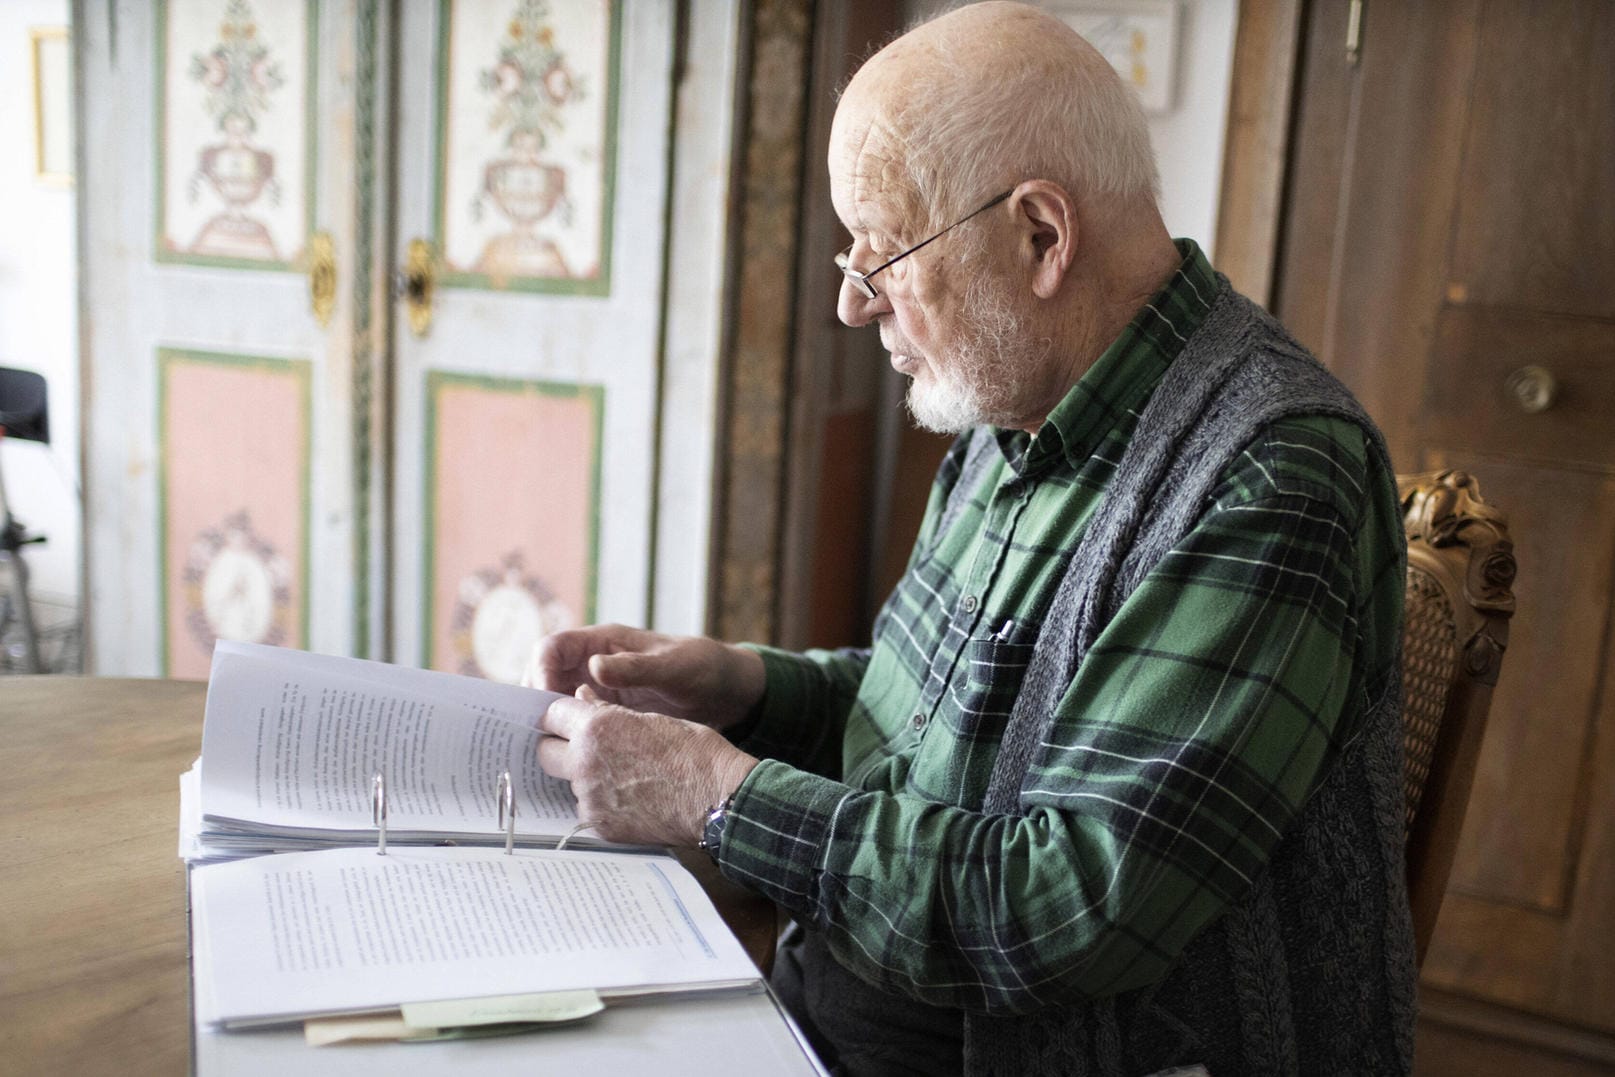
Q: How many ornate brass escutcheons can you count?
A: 2